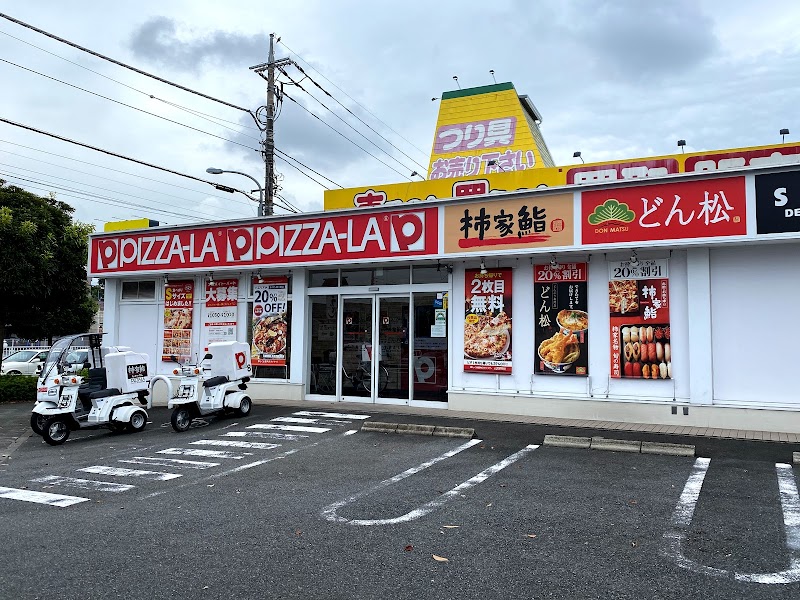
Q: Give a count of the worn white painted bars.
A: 10